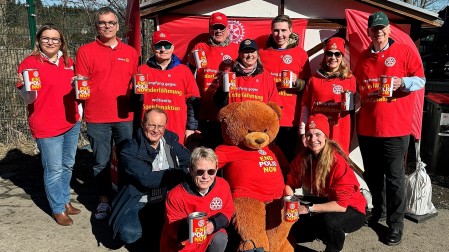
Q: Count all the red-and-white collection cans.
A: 10